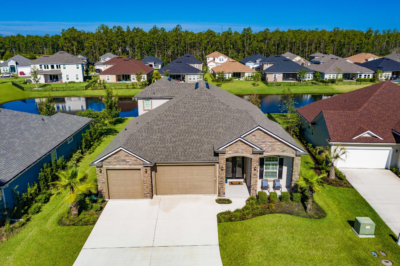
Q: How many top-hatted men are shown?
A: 0